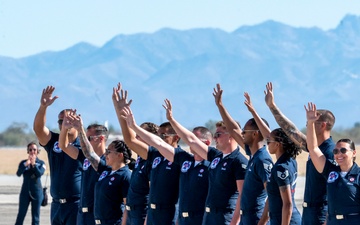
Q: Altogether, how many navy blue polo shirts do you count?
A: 11